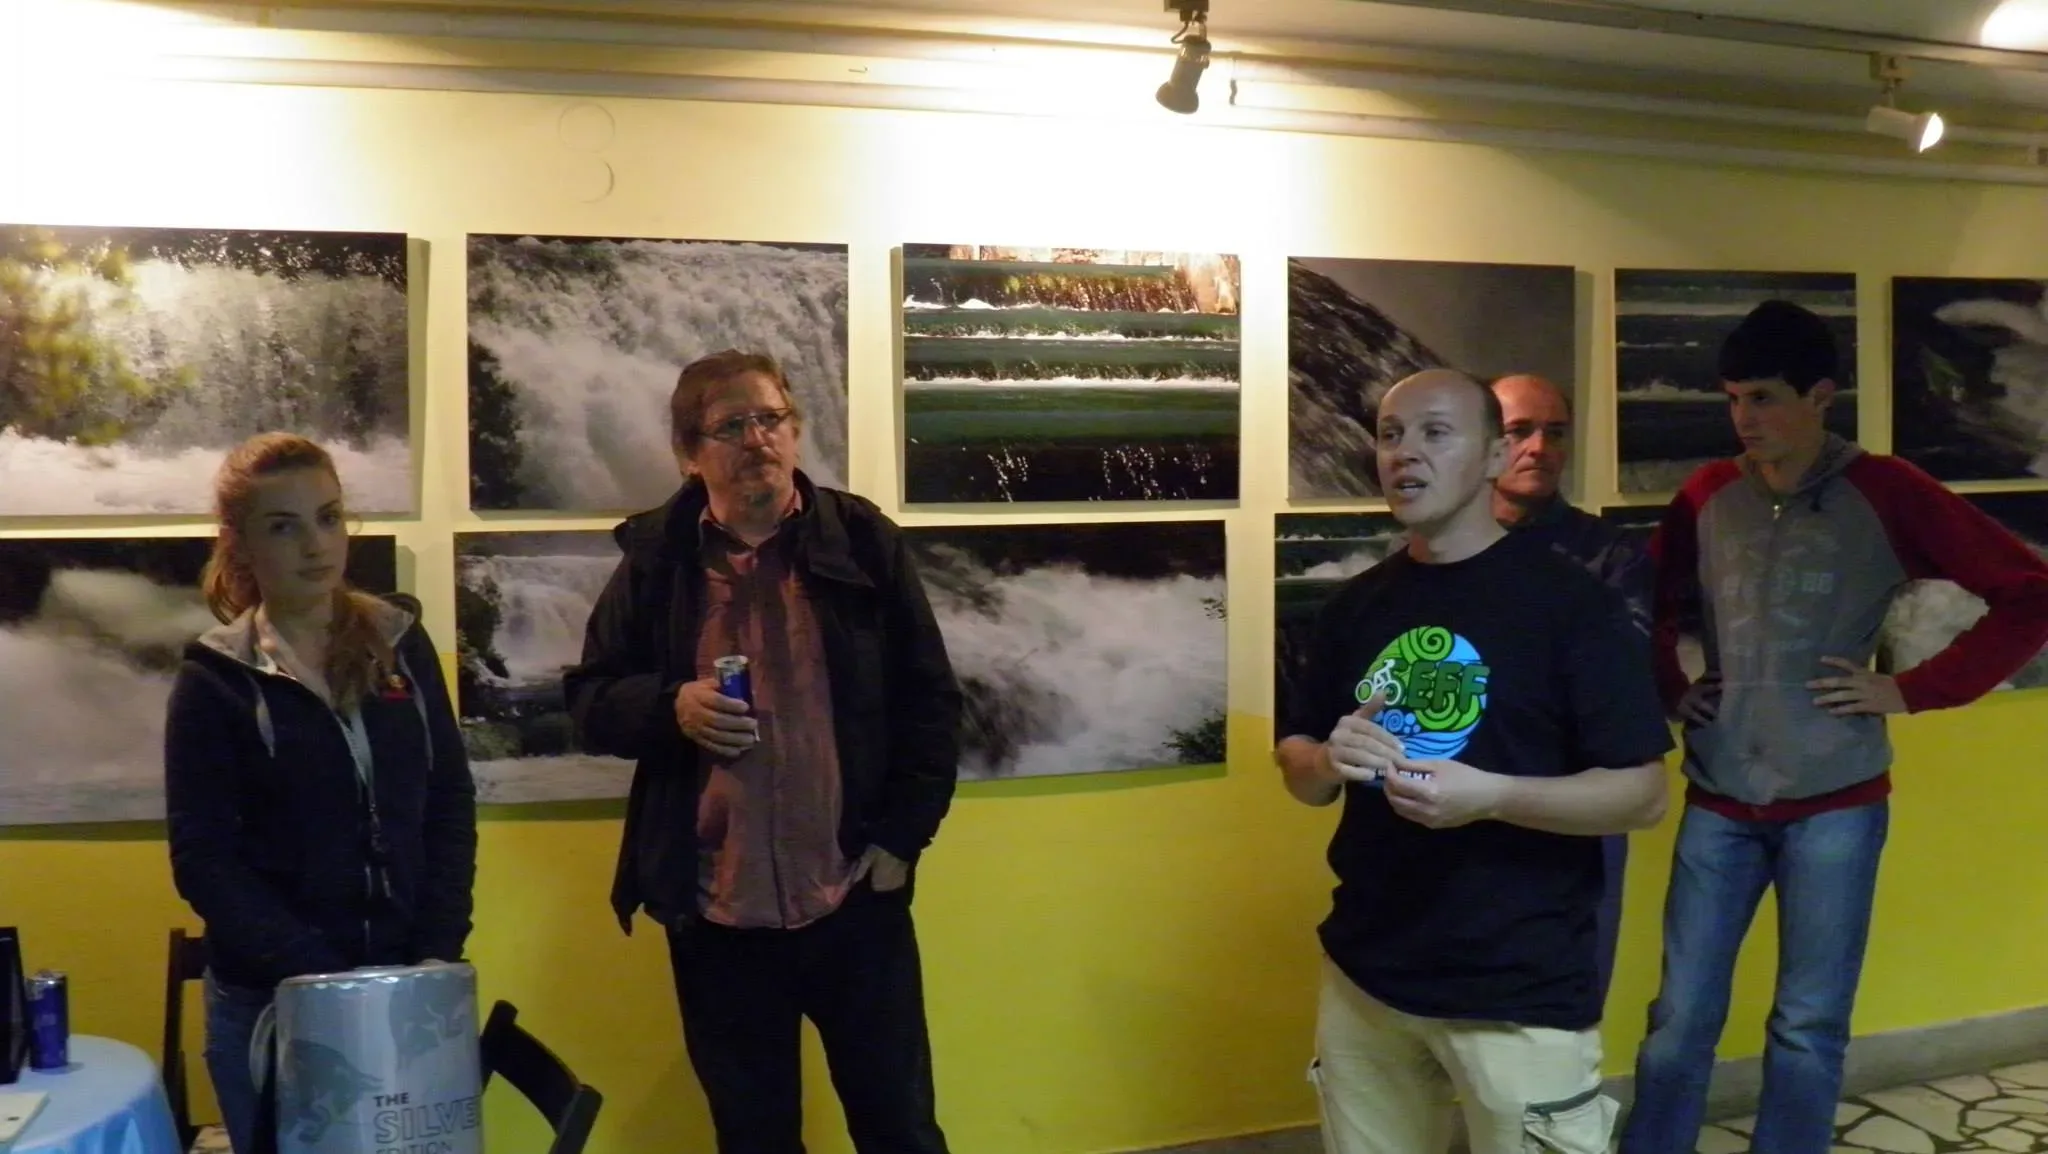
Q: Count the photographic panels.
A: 12